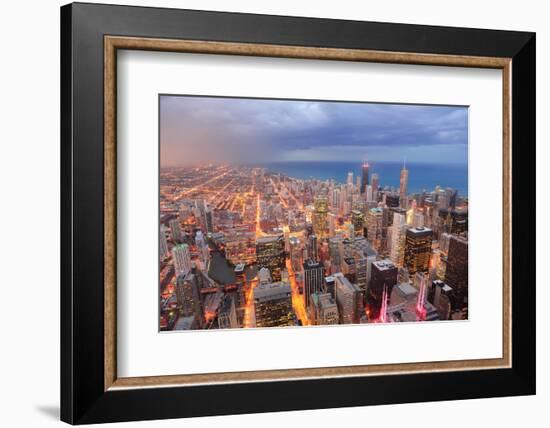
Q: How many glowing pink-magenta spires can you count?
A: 2